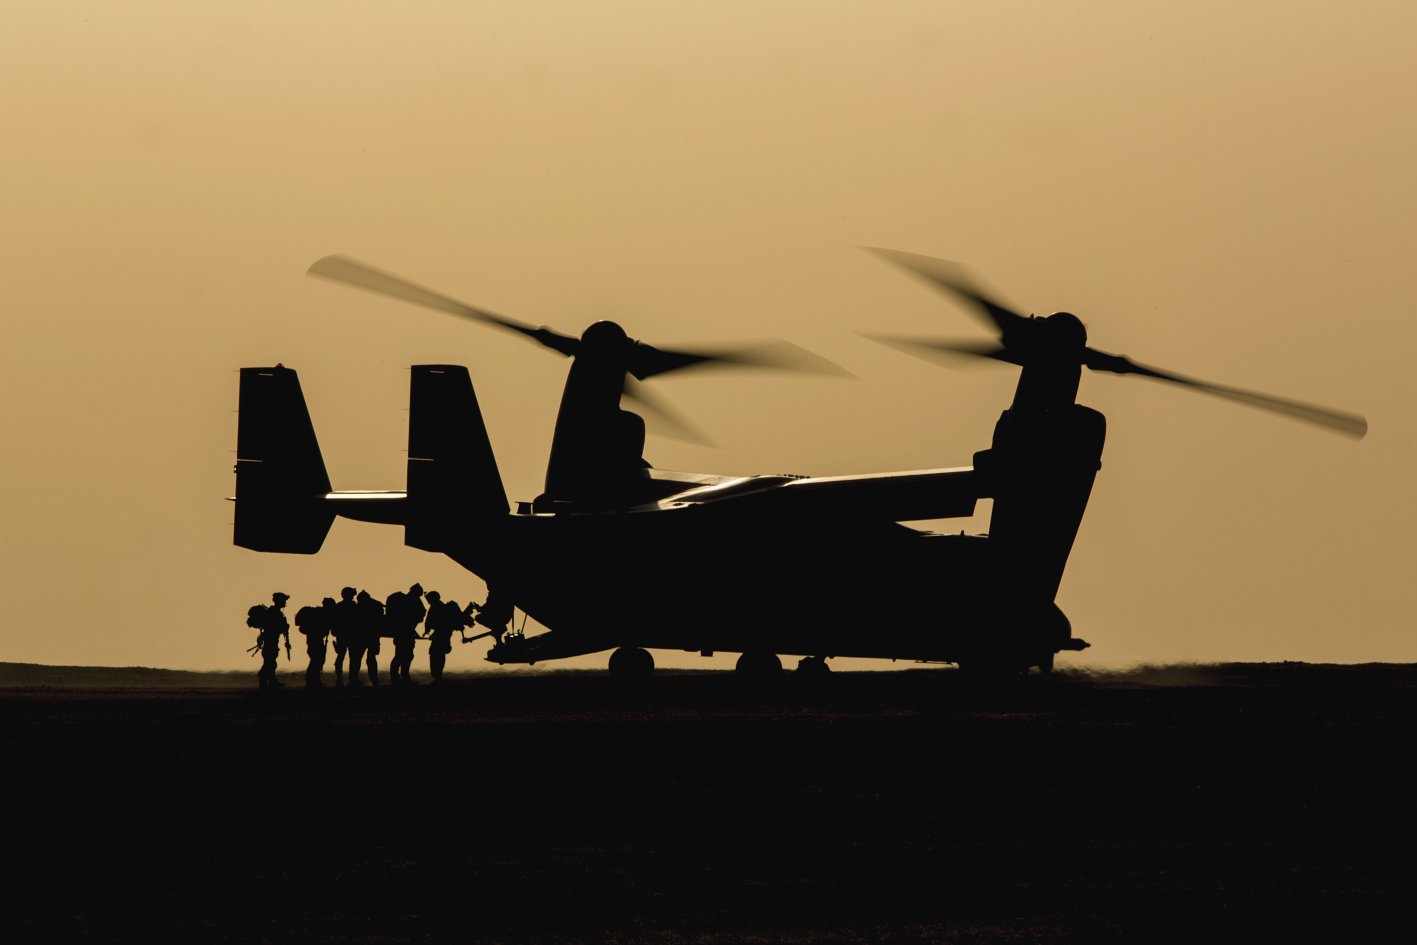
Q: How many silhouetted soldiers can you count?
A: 6